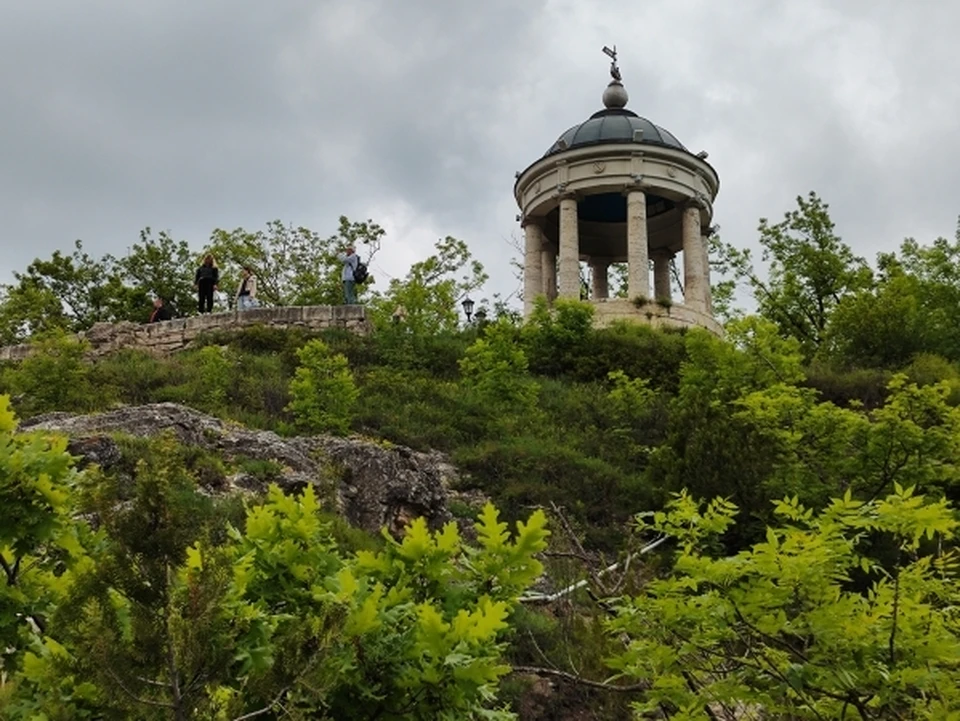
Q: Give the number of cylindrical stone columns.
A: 8